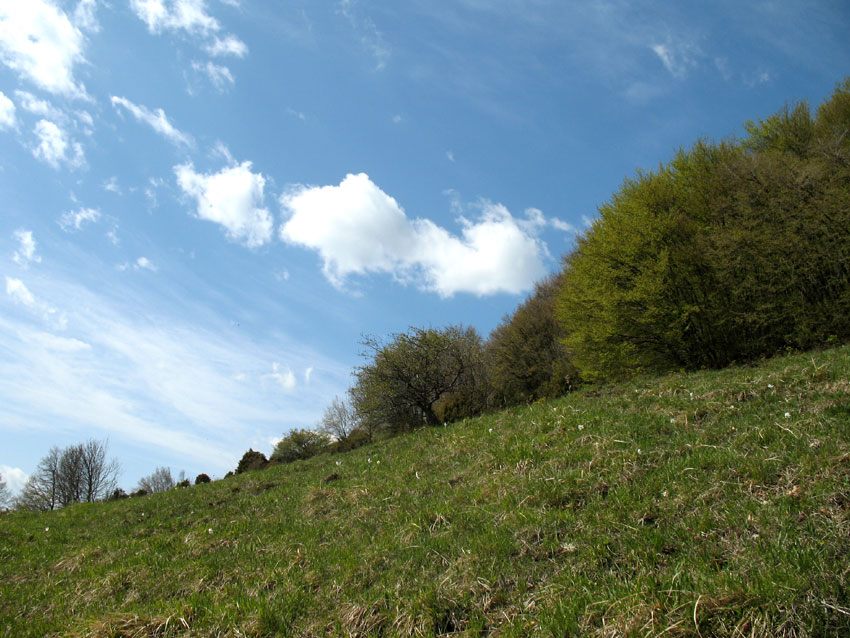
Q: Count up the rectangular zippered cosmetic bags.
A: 0